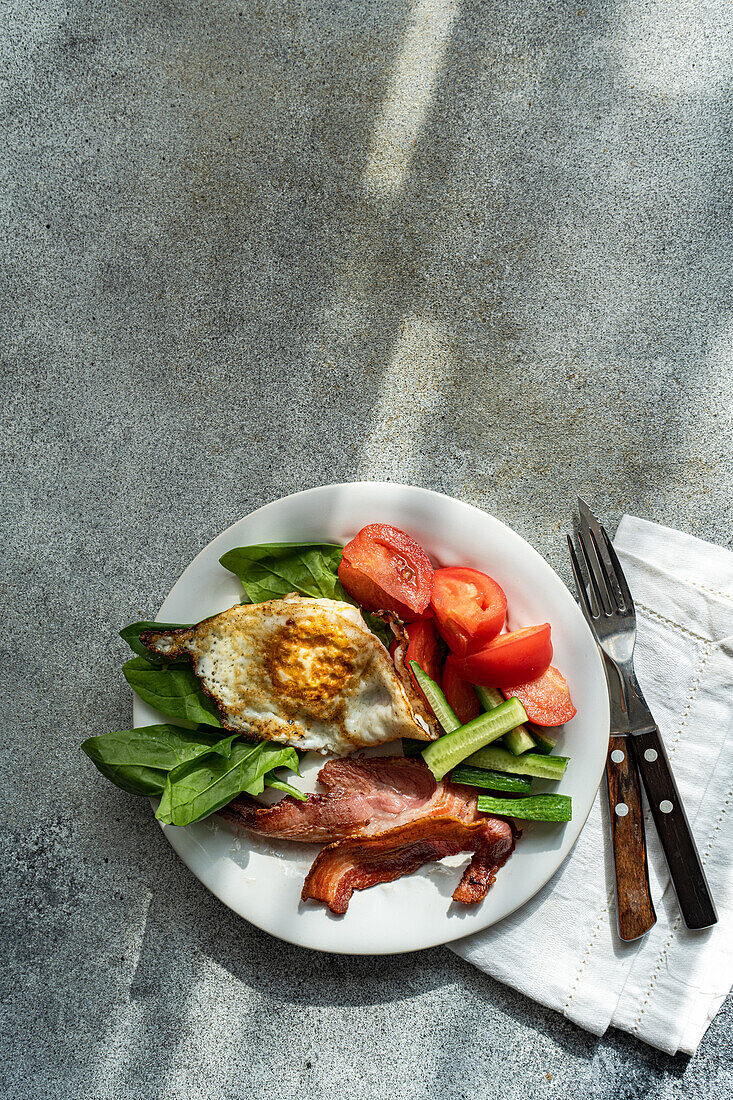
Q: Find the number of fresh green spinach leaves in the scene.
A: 5